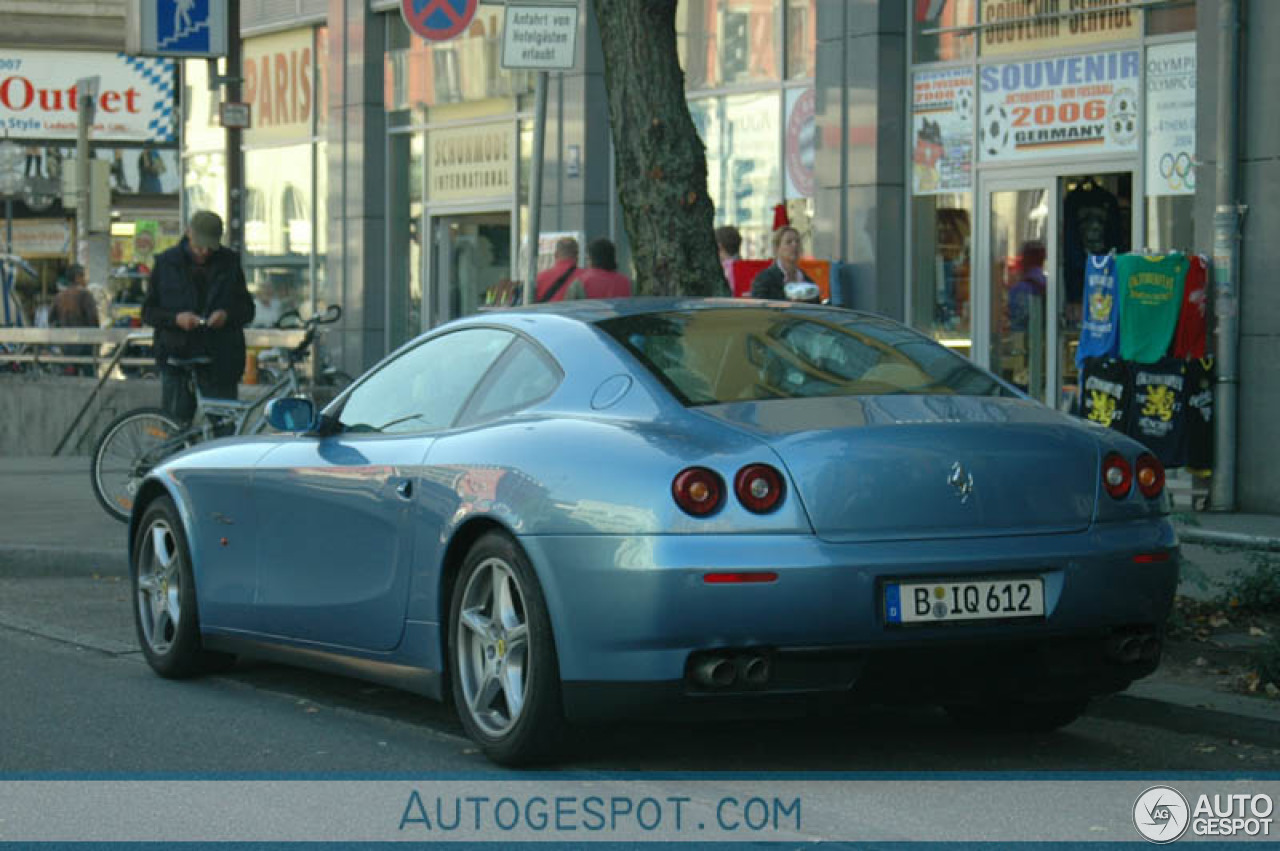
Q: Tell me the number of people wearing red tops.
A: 2